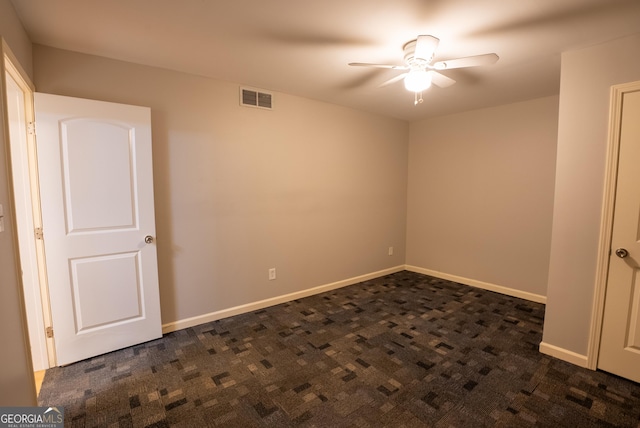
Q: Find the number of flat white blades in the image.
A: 5